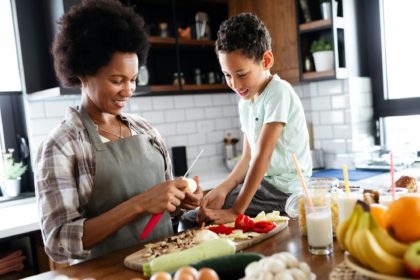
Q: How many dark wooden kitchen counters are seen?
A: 1